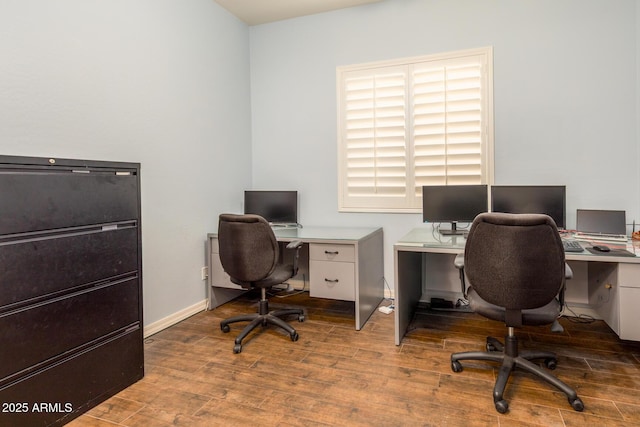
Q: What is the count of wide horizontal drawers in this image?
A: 4